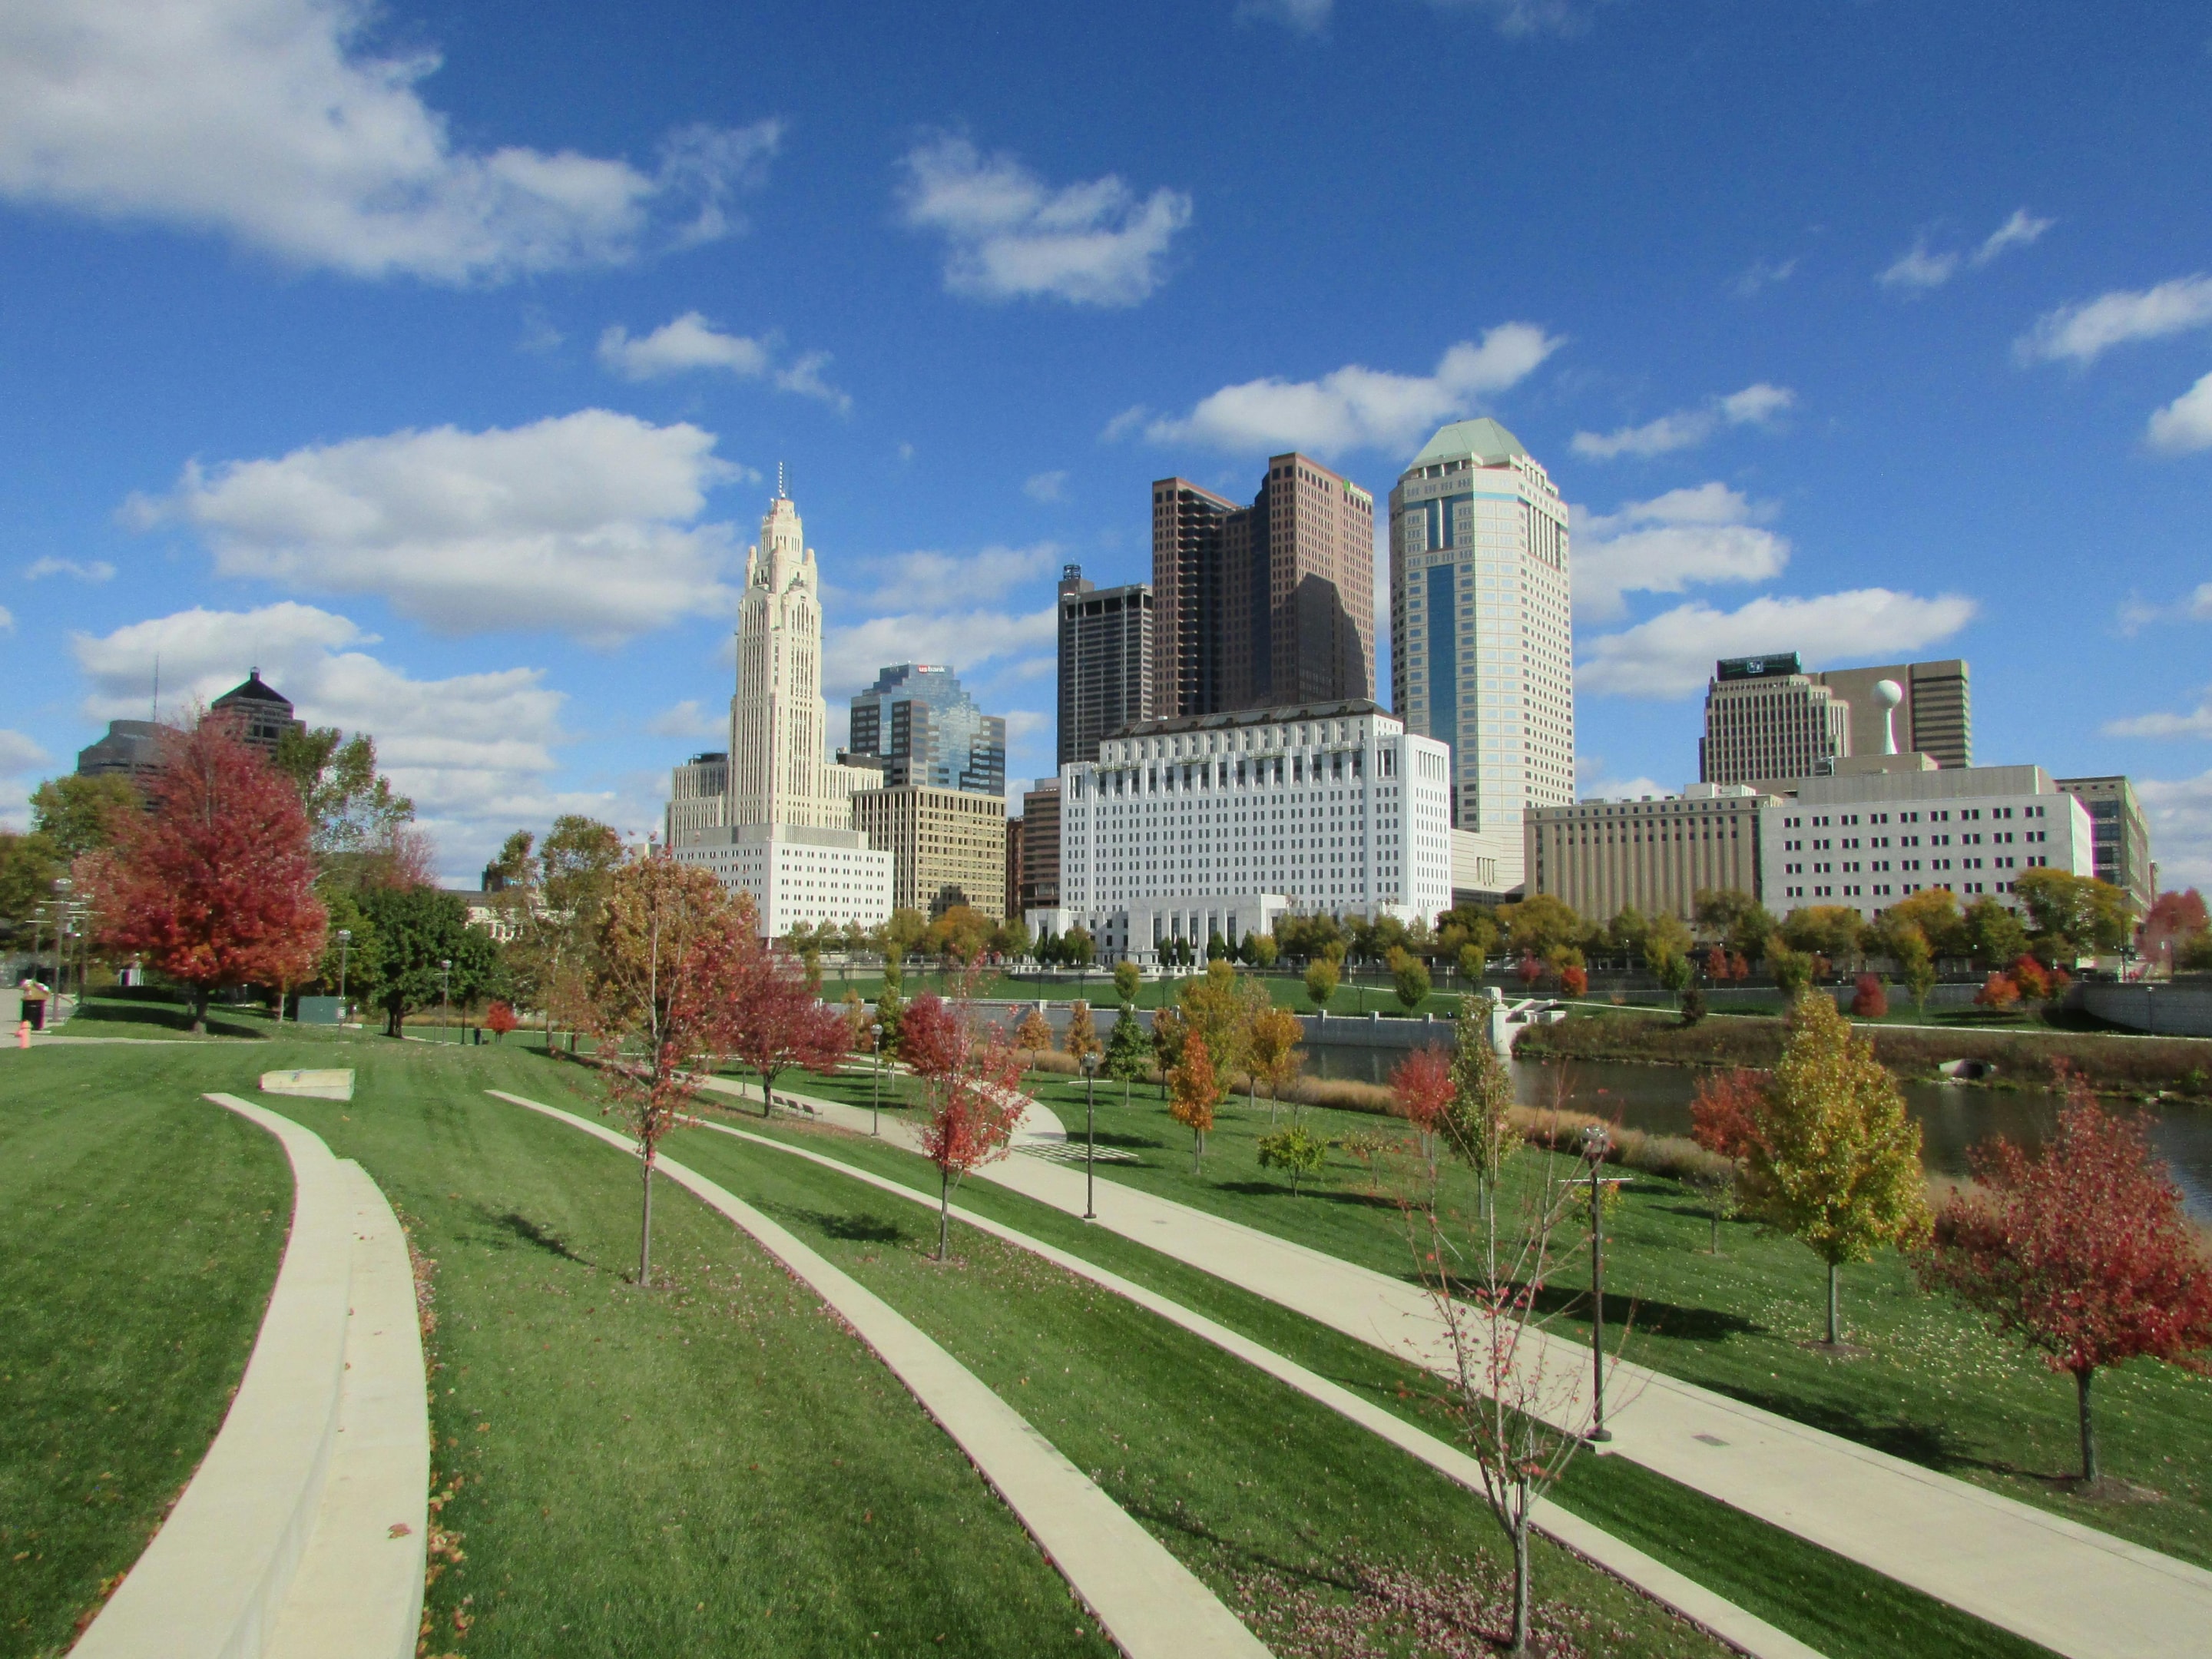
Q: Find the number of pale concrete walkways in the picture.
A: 4